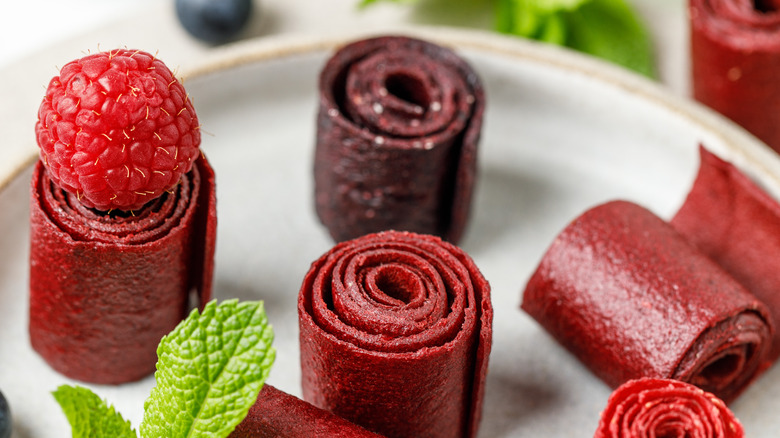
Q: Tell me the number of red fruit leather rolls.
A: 6